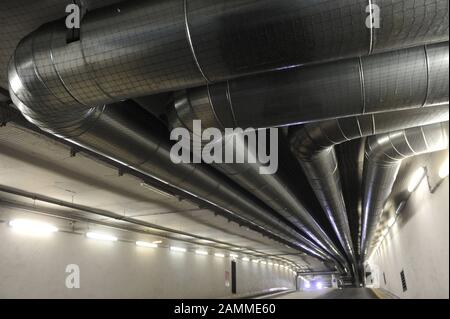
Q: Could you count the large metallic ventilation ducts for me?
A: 4